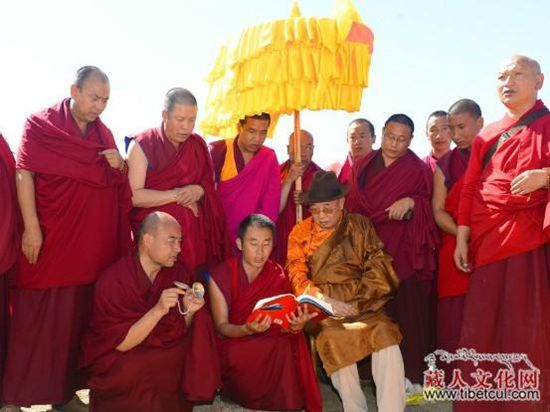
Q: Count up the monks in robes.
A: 11